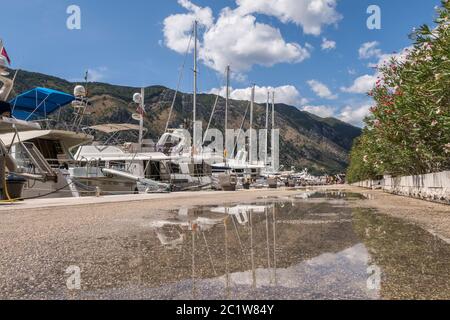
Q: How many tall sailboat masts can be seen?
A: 5